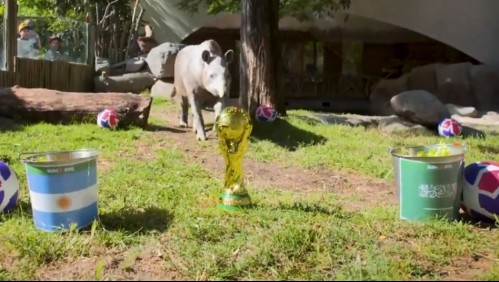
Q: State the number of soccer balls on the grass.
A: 5